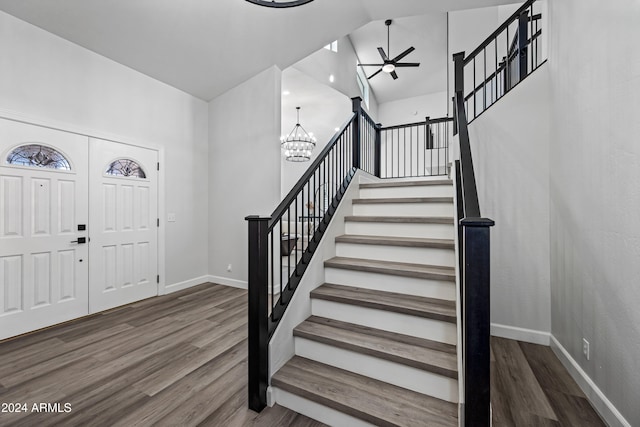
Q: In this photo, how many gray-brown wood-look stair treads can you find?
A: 8